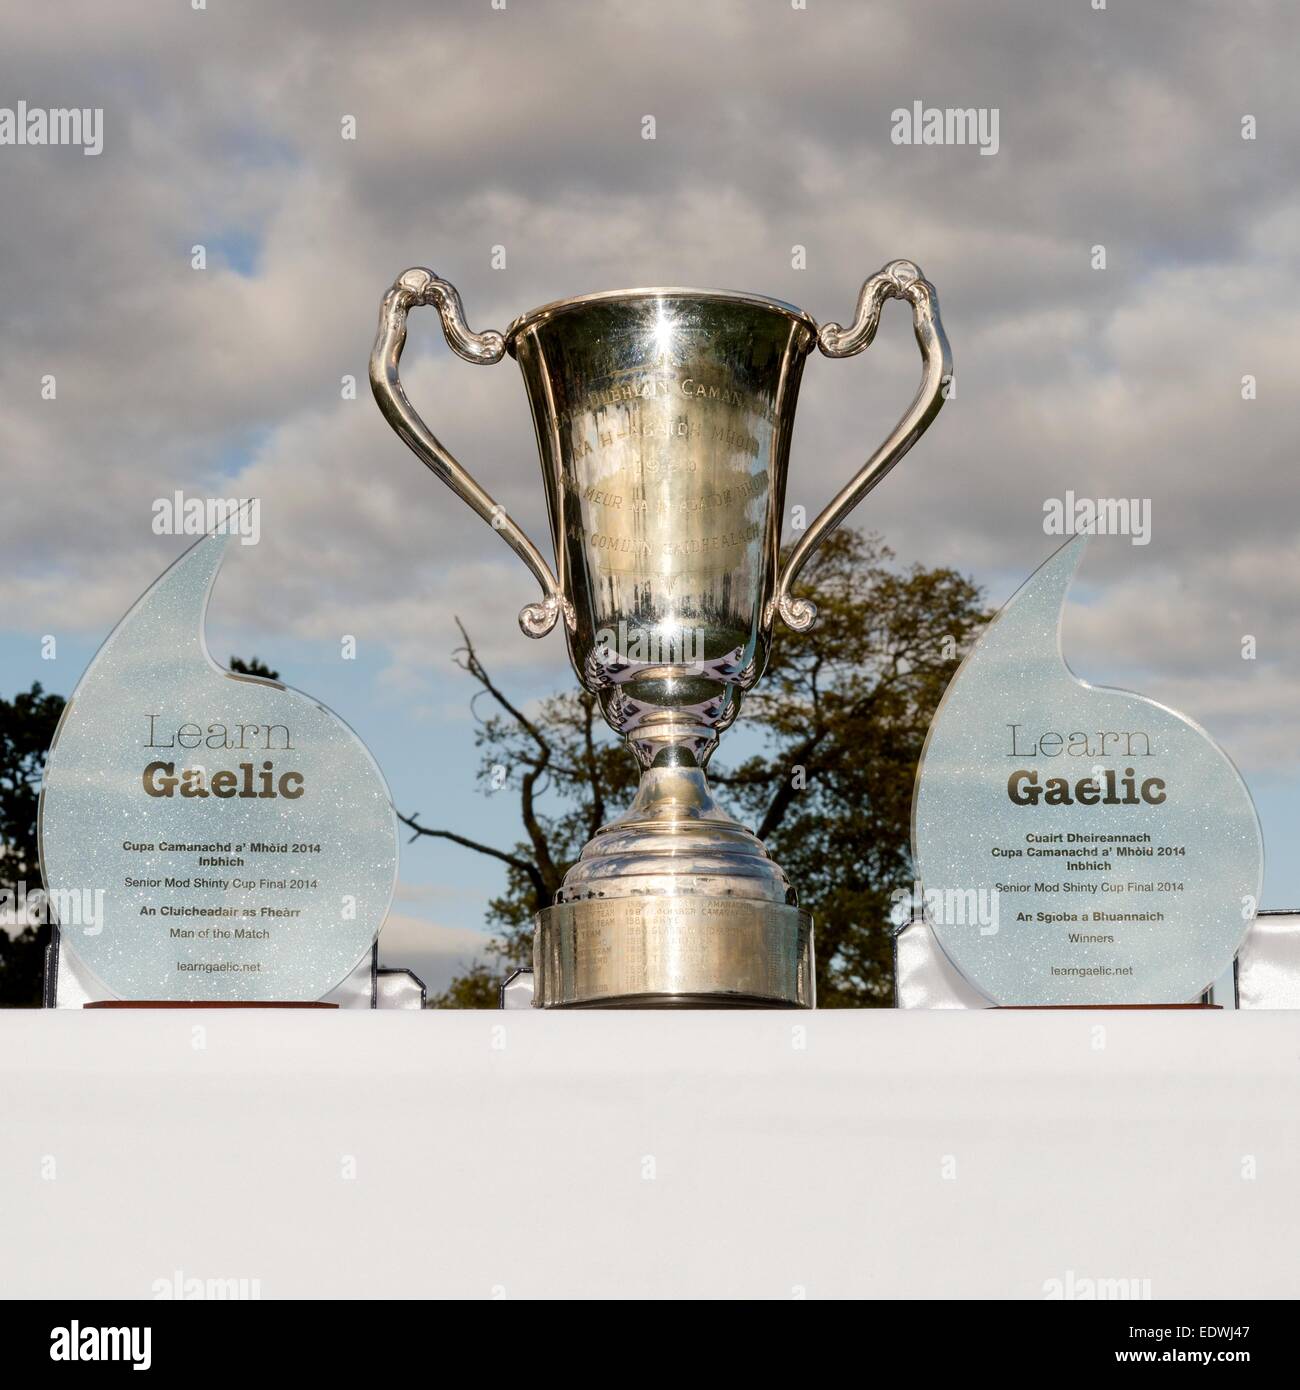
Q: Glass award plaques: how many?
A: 2